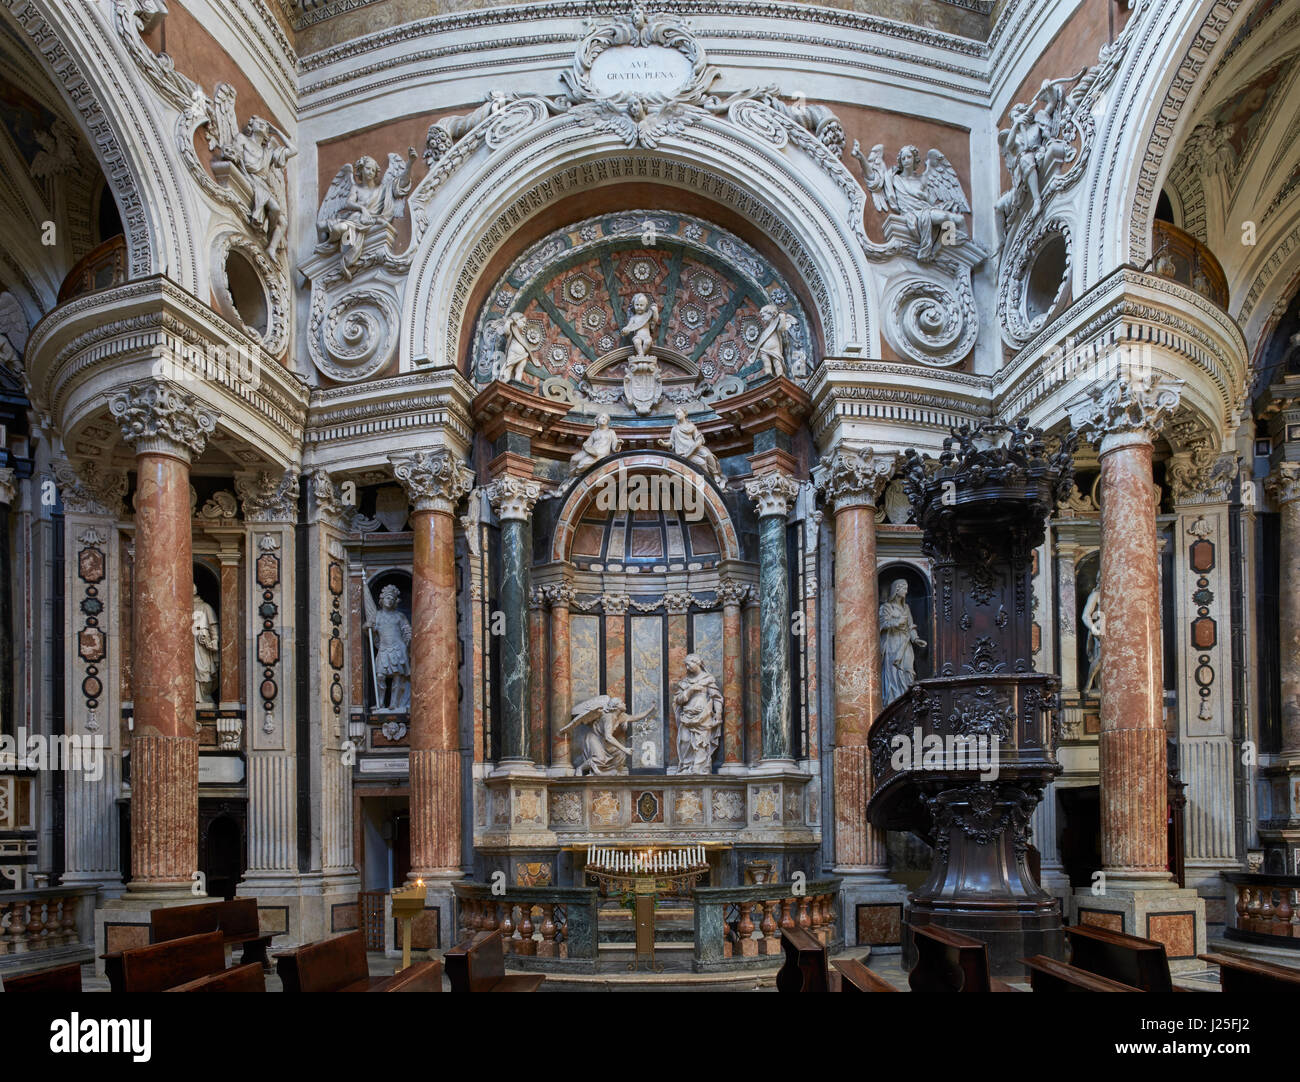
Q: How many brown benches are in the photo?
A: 13